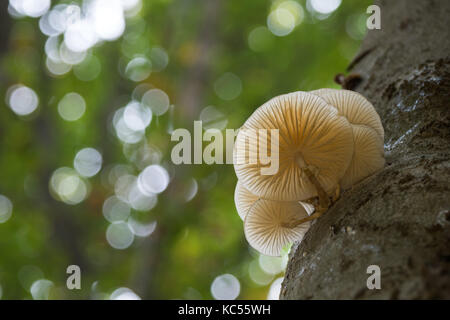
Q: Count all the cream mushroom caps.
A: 5